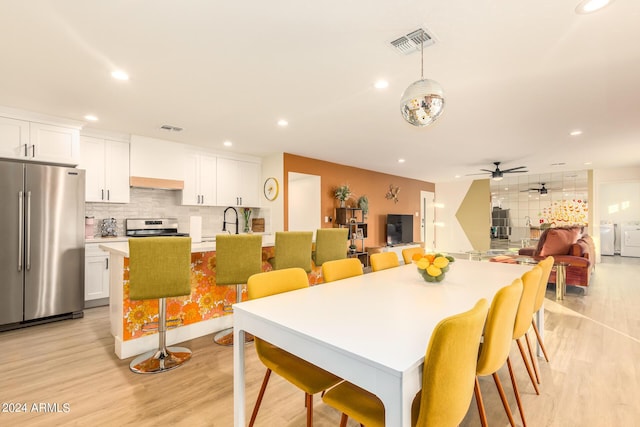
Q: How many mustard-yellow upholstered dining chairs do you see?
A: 8